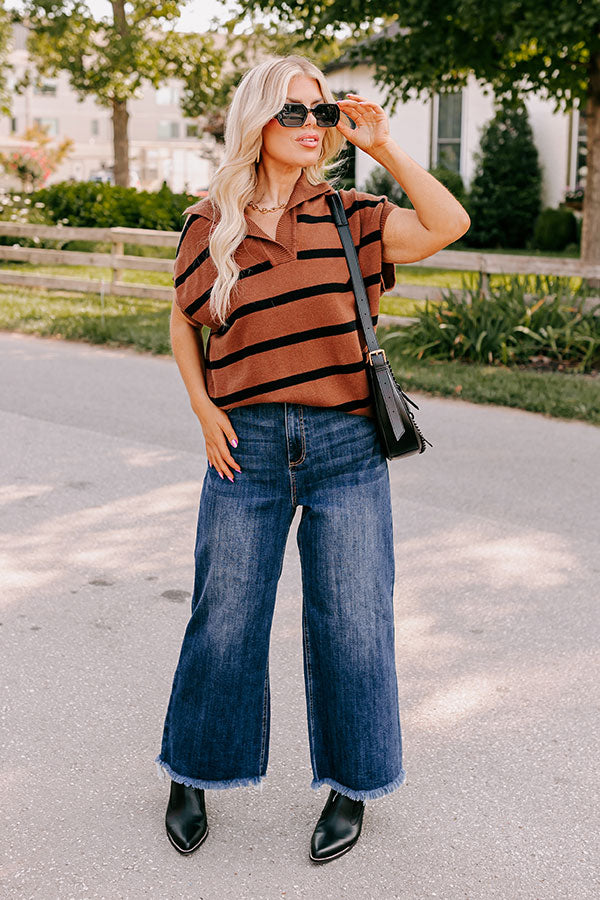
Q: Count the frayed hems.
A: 2